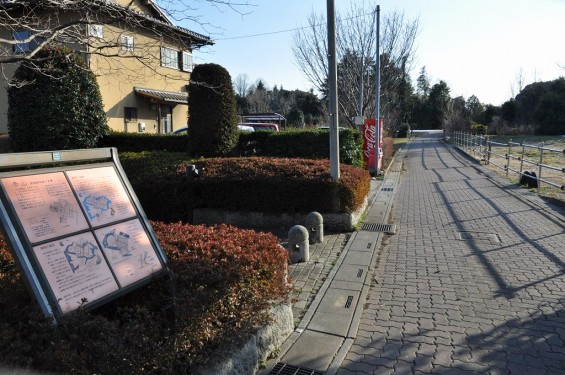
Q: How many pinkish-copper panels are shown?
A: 4